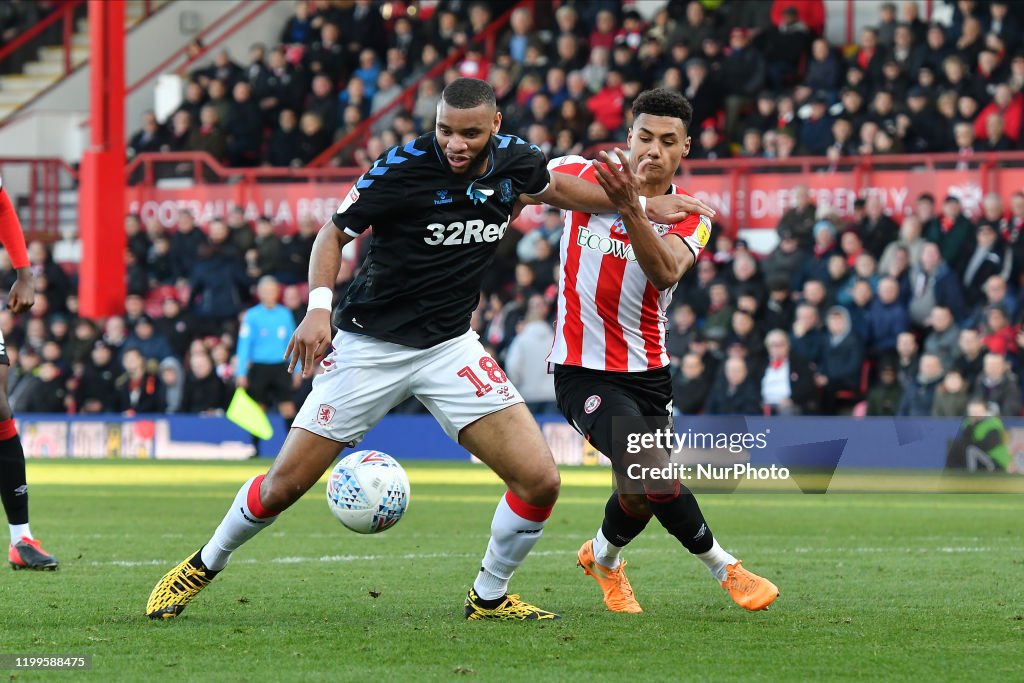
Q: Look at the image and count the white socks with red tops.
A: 2